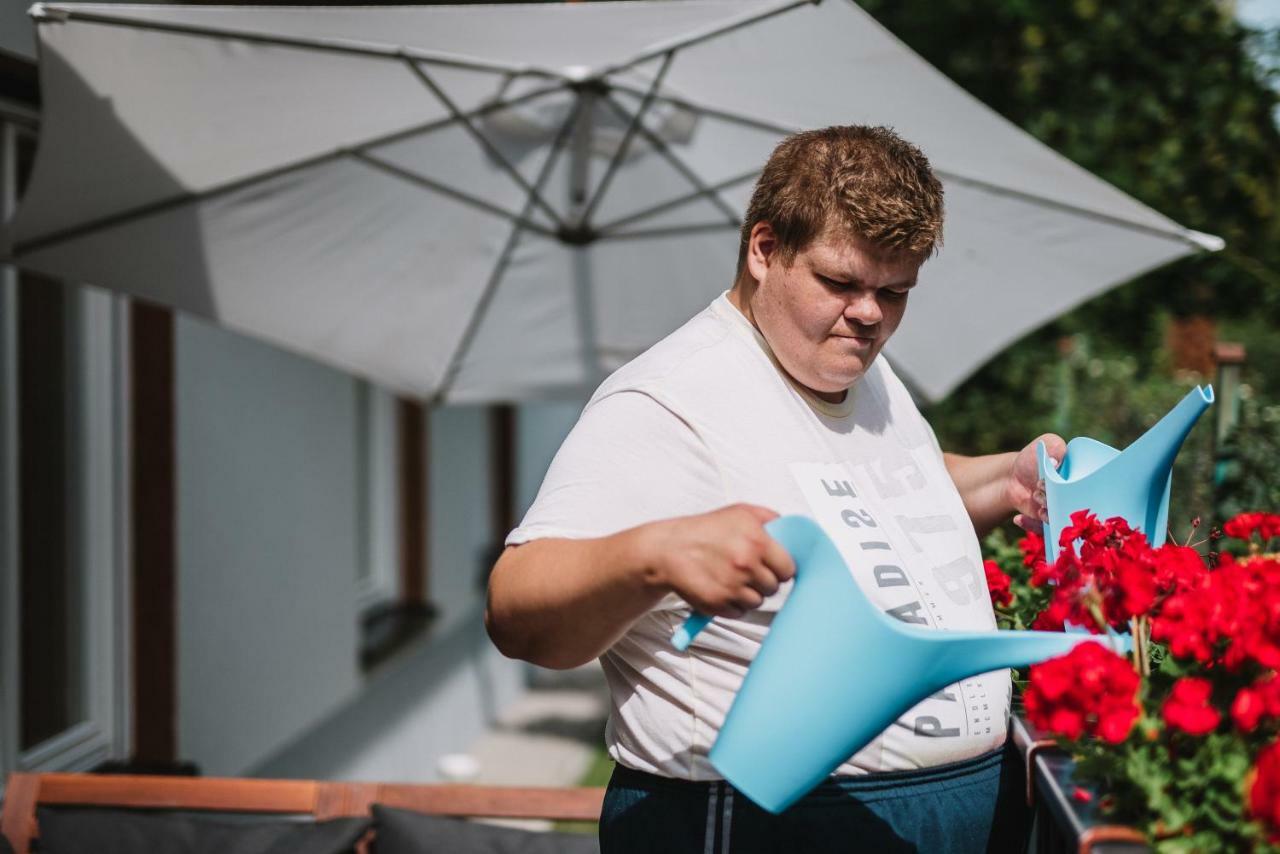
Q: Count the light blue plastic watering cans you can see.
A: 2